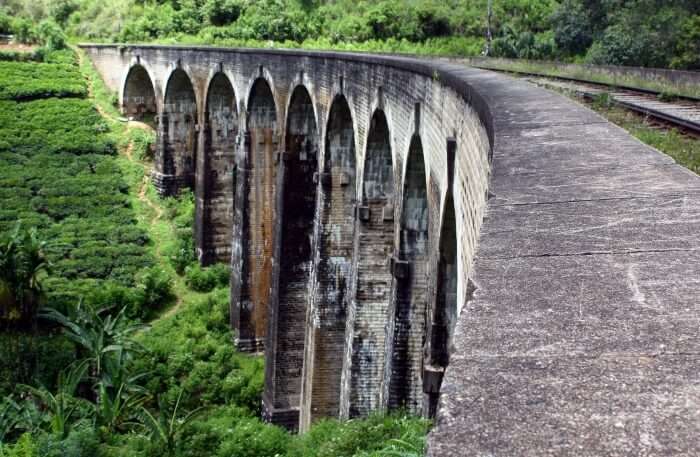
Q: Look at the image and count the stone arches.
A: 9